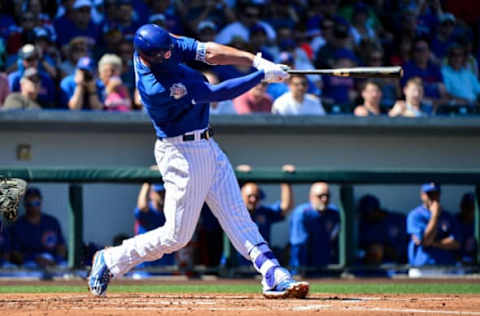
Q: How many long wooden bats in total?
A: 1